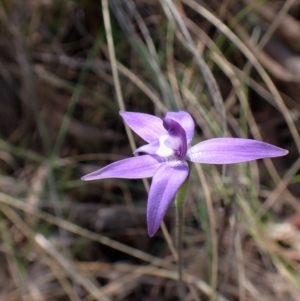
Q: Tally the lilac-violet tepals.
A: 5